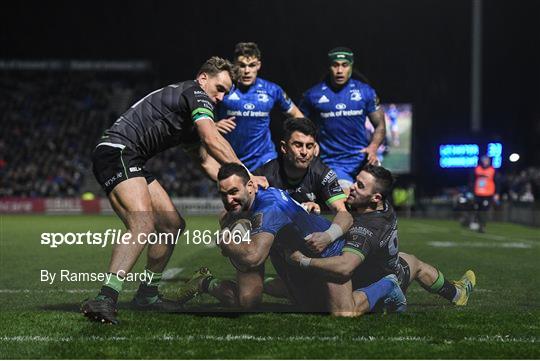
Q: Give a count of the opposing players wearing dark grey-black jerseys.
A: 3